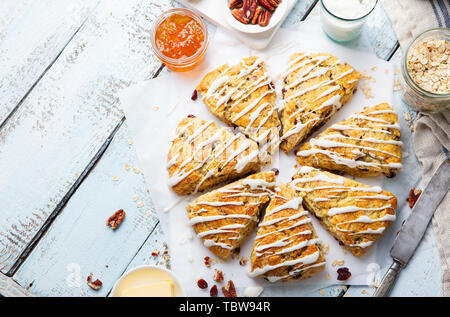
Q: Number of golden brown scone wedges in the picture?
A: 7